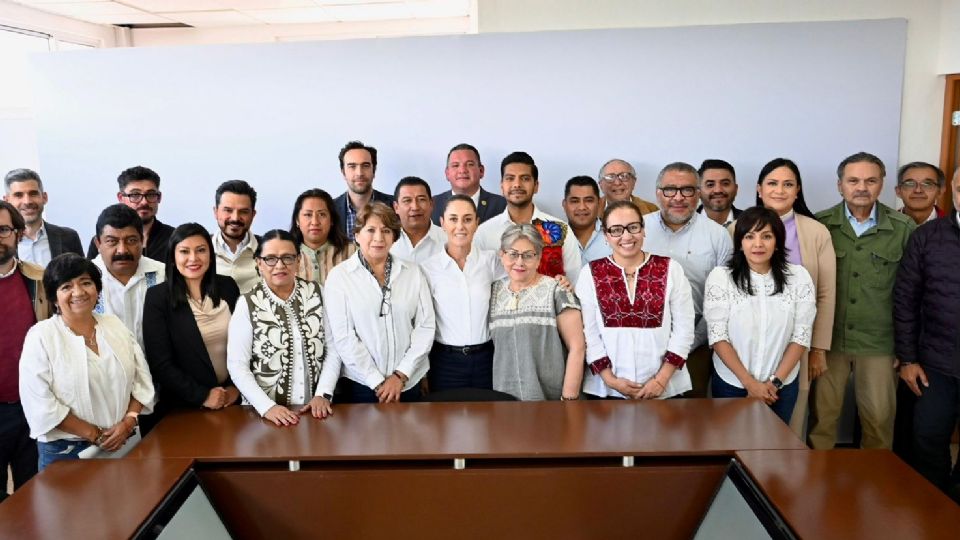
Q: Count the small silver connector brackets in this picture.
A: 3